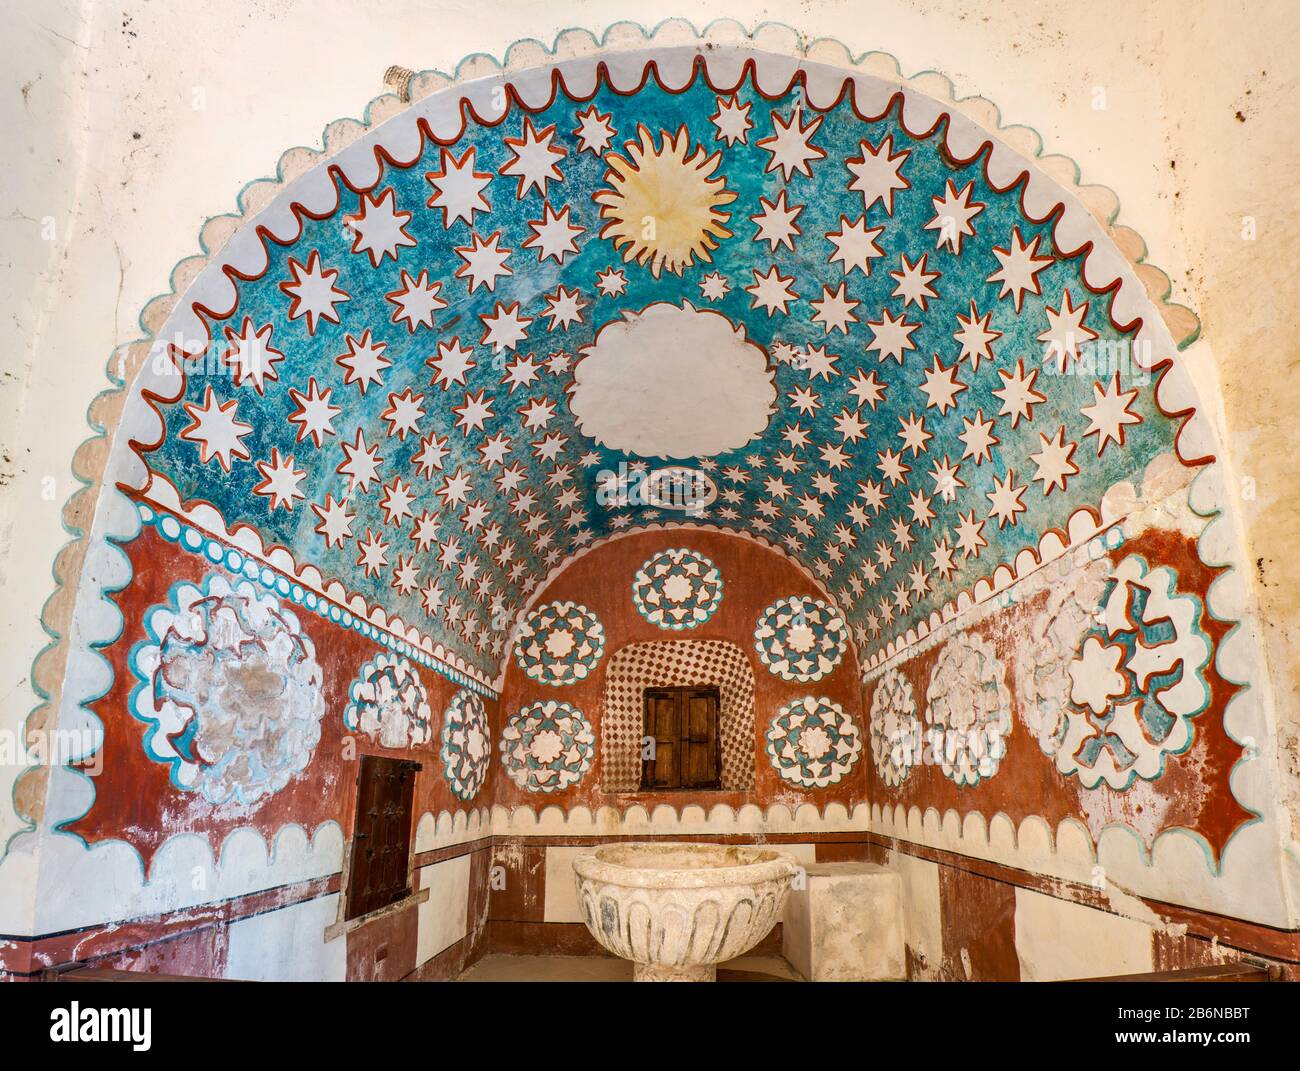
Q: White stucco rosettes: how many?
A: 11